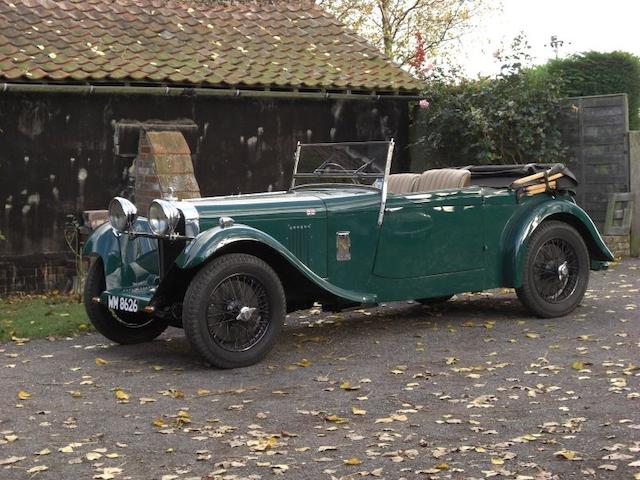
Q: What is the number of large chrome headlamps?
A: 2